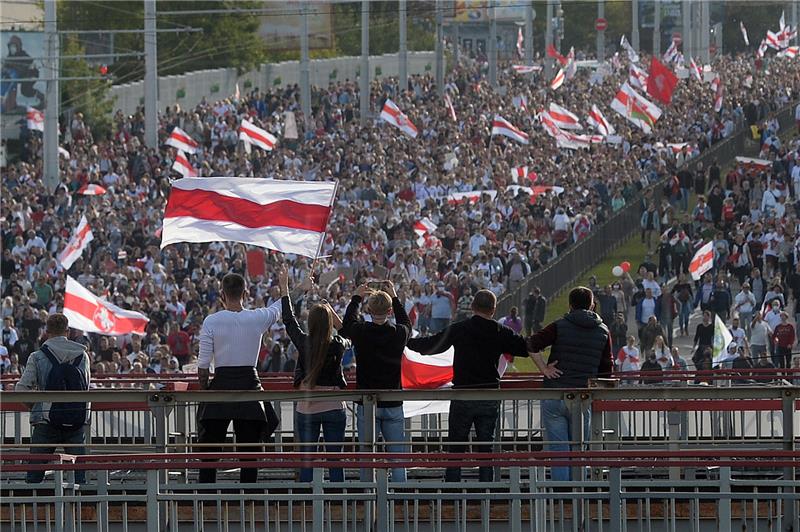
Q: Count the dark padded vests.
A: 1